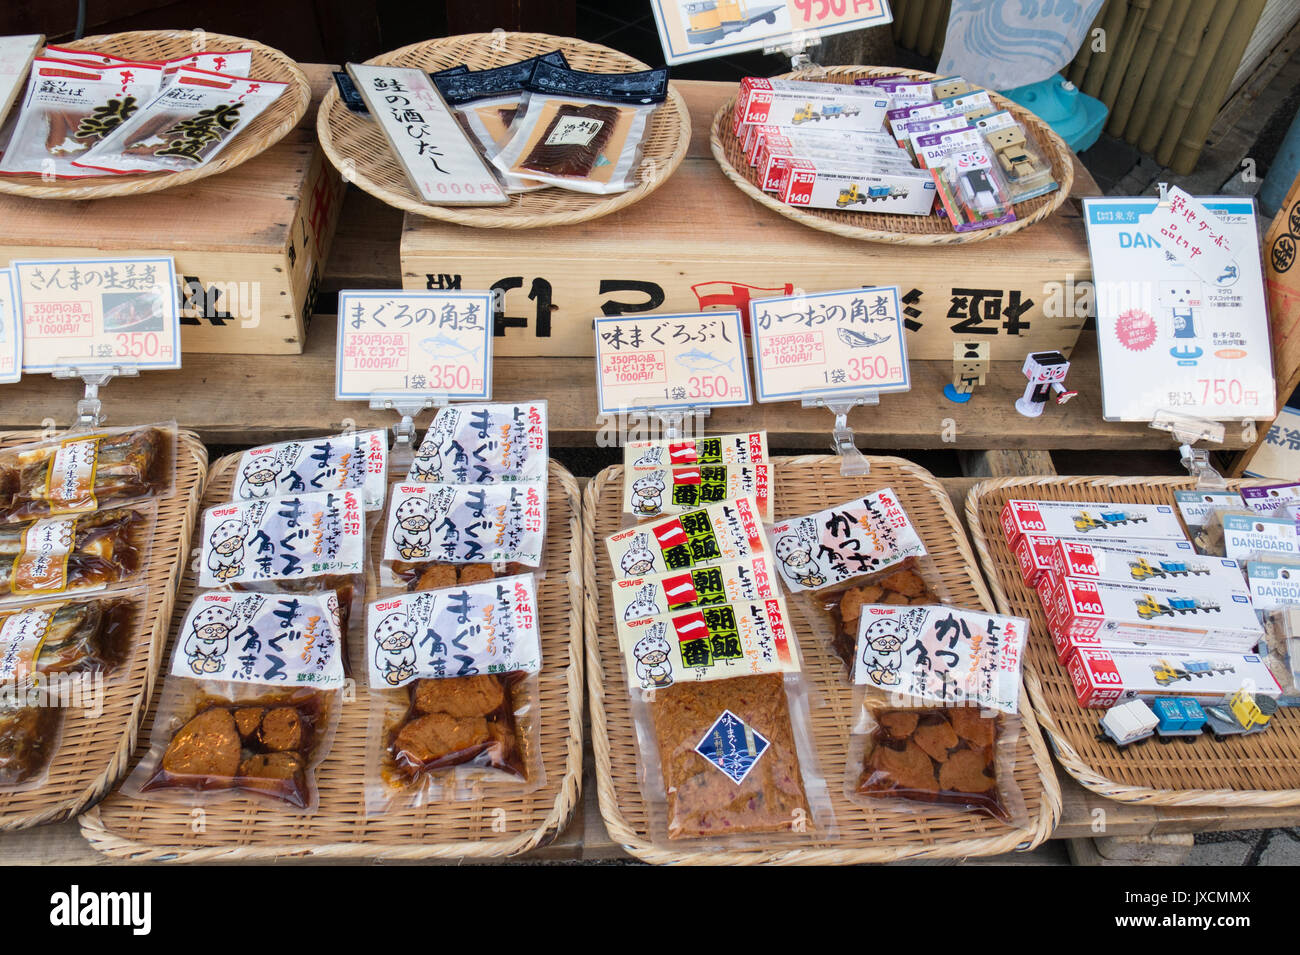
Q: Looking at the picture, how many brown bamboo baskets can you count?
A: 7